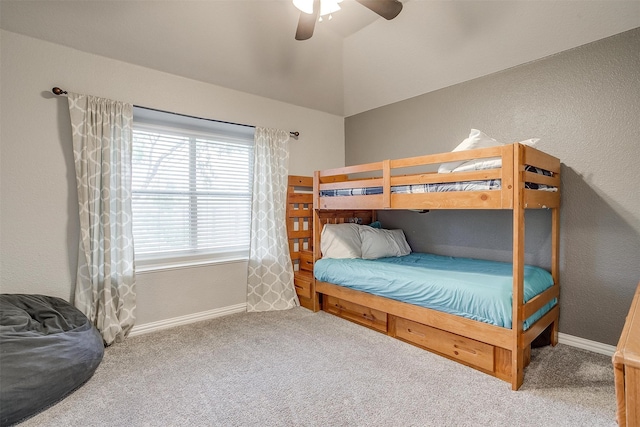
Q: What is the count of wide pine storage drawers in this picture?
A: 2